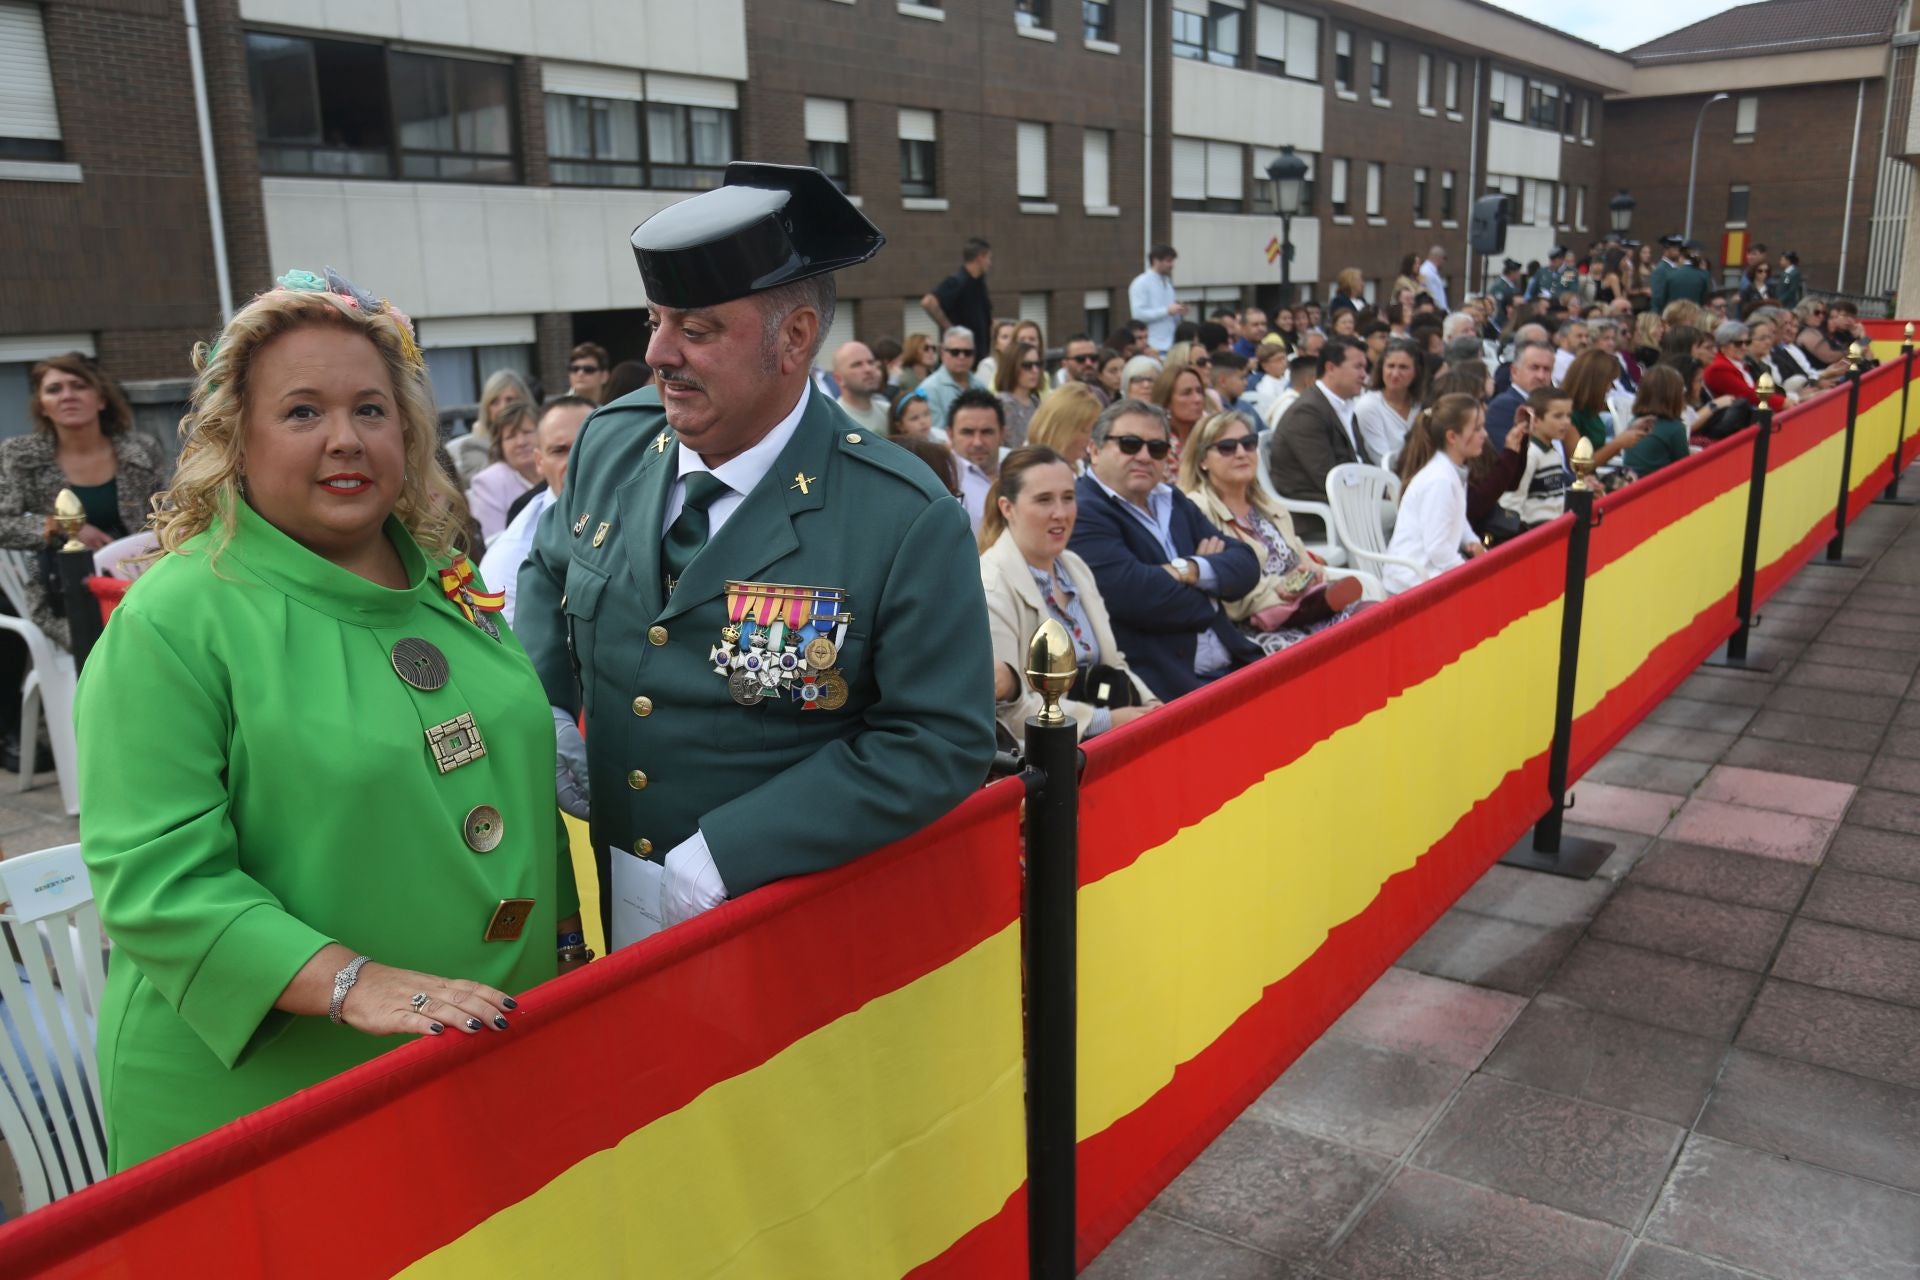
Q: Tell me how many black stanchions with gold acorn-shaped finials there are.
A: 6